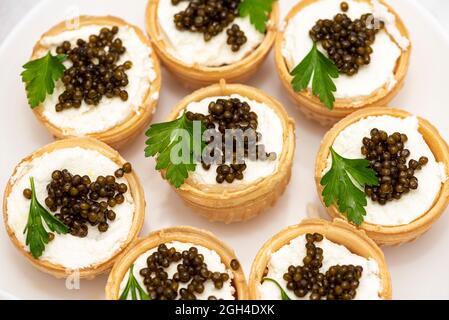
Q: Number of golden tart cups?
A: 8